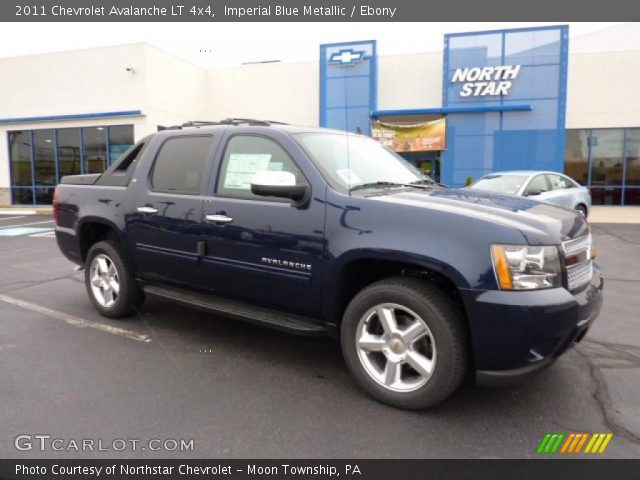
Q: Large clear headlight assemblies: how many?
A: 1